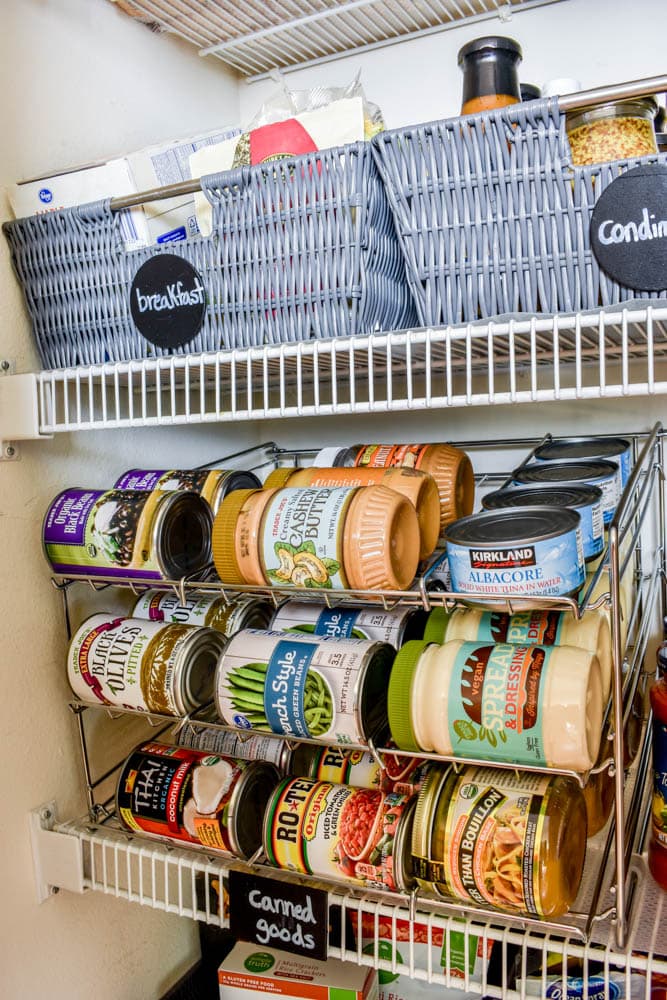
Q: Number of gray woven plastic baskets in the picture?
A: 2